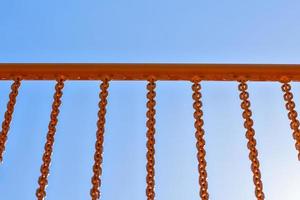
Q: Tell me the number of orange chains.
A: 7